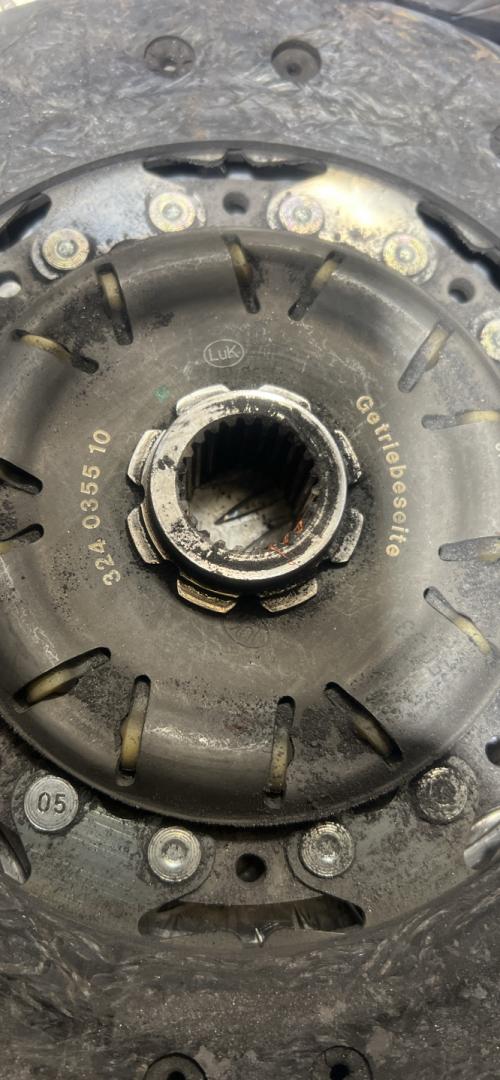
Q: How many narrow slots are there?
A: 14